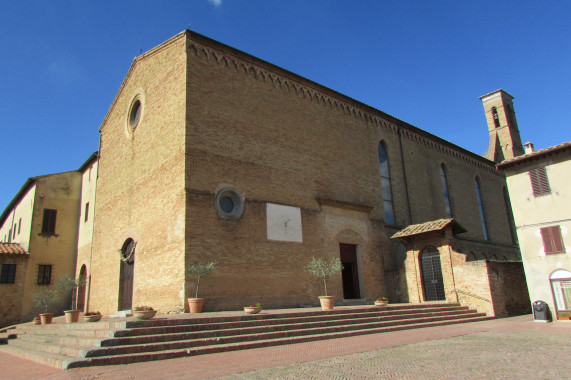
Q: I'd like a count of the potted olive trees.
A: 4